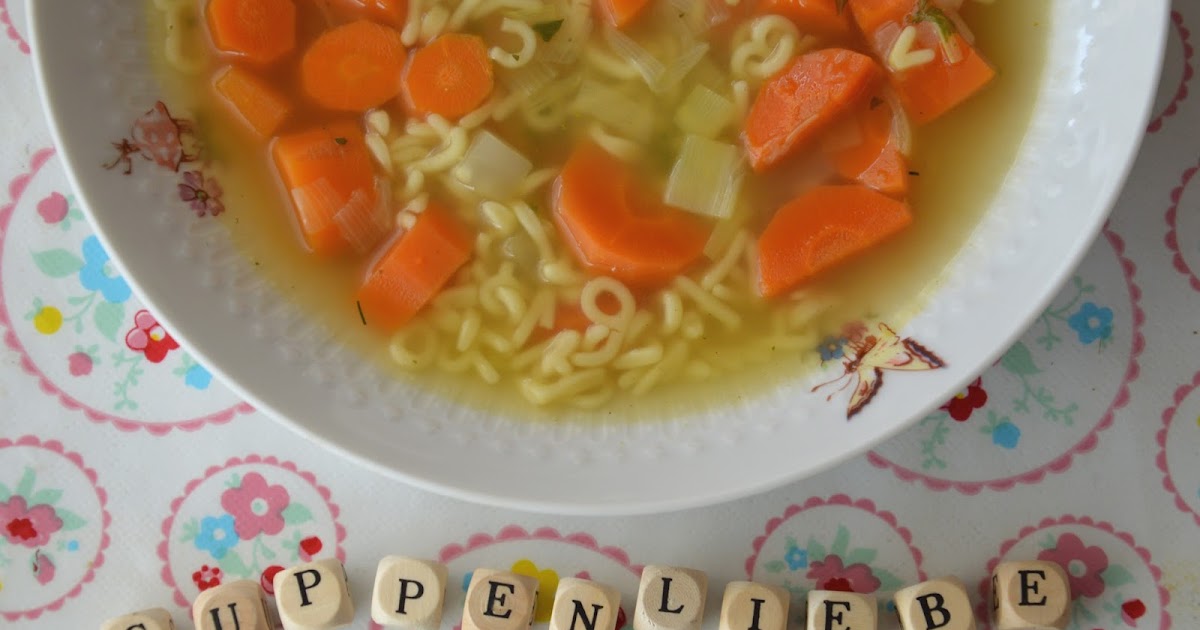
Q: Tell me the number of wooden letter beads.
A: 11